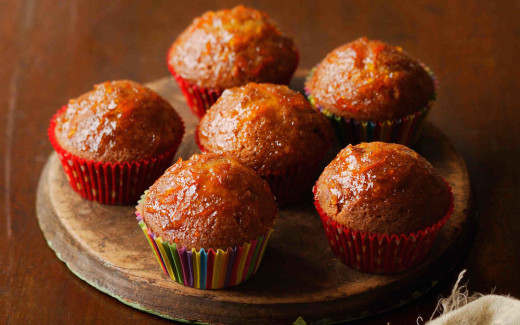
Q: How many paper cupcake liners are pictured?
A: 6